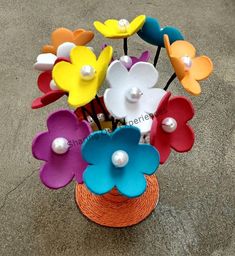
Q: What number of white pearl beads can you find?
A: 9